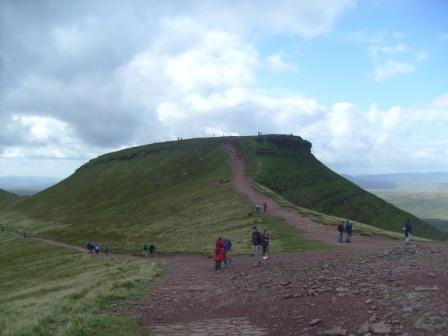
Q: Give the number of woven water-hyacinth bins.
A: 0